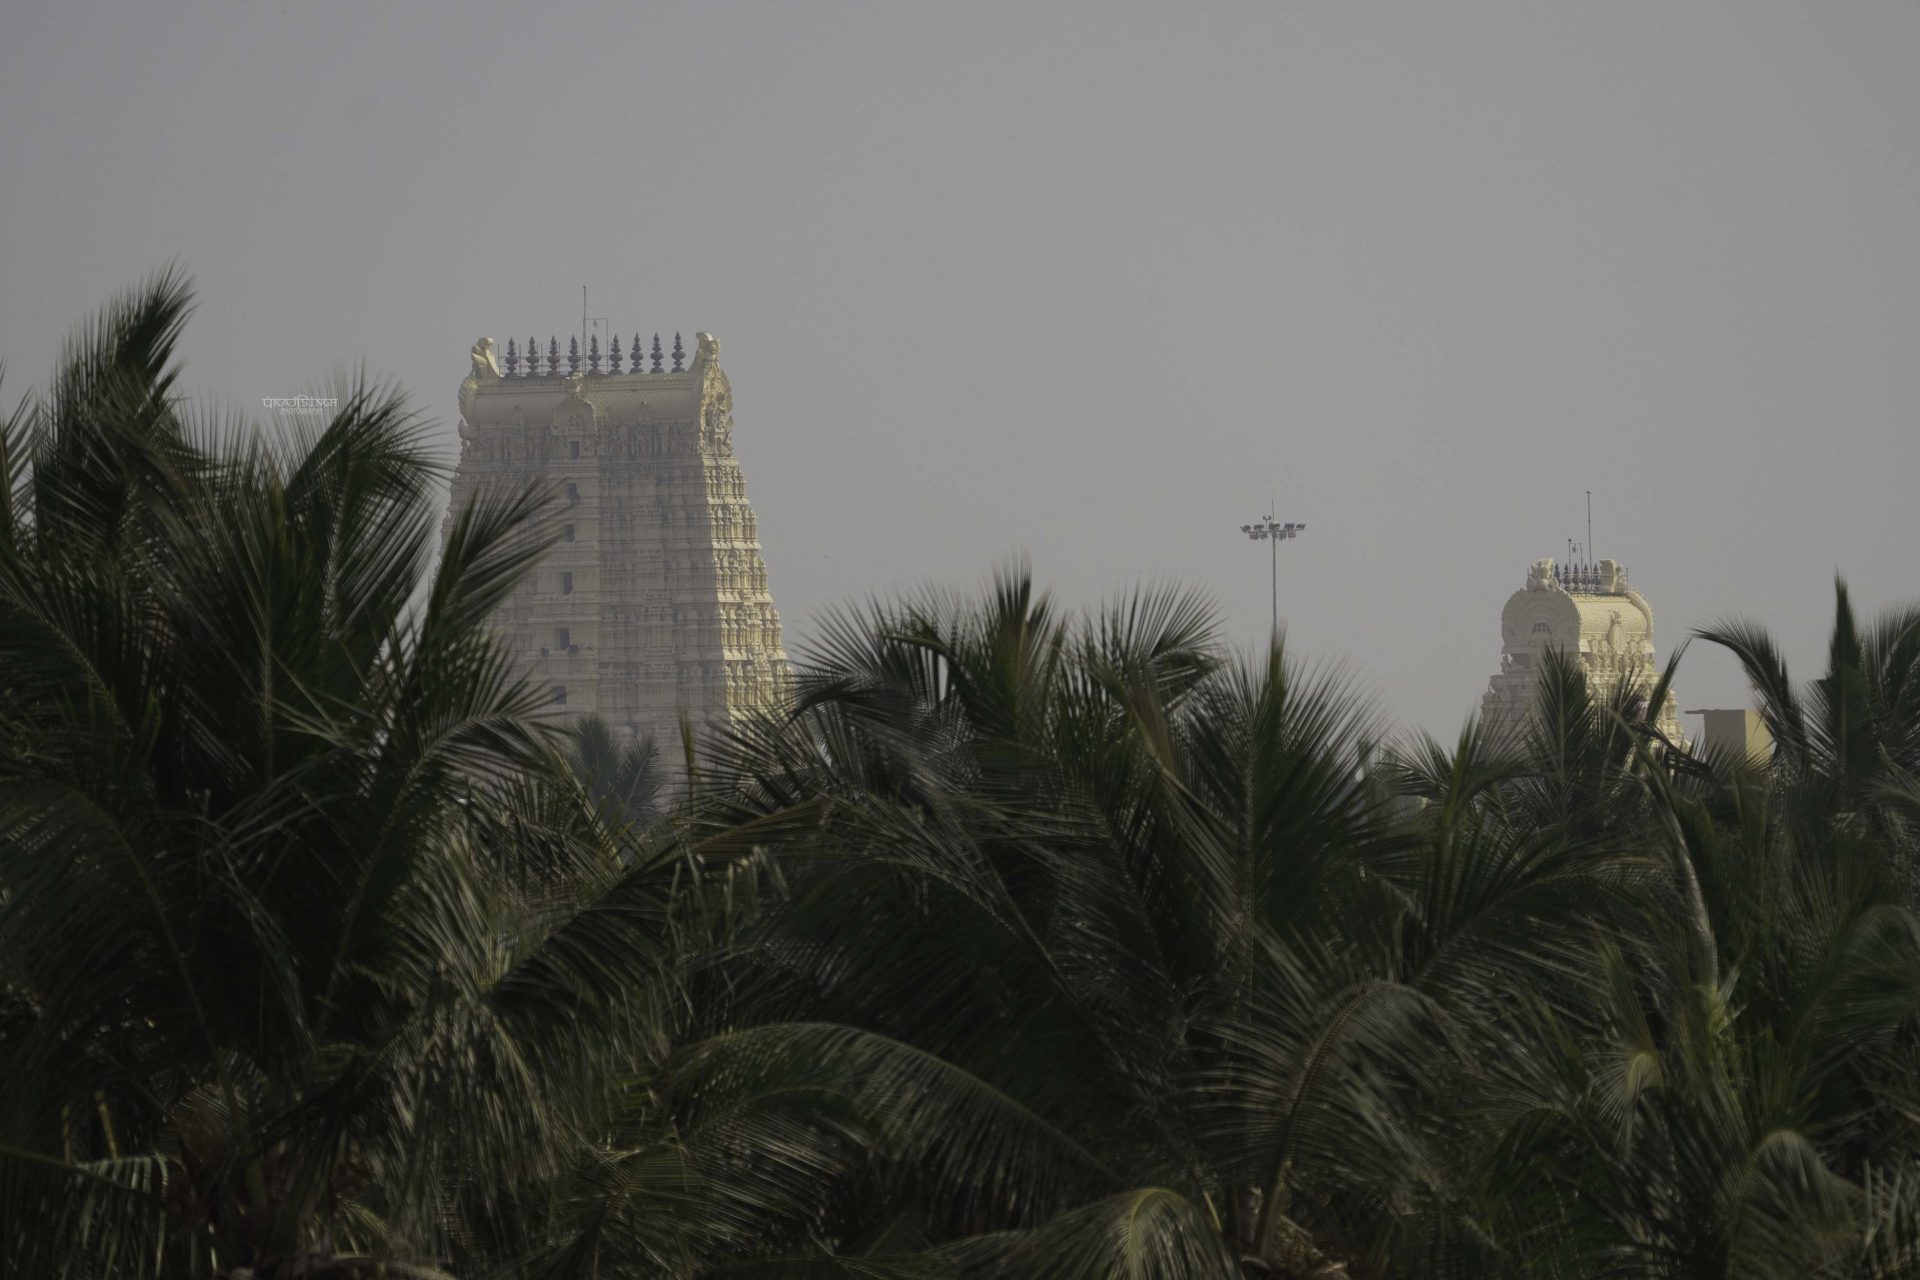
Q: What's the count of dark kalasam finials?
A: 14